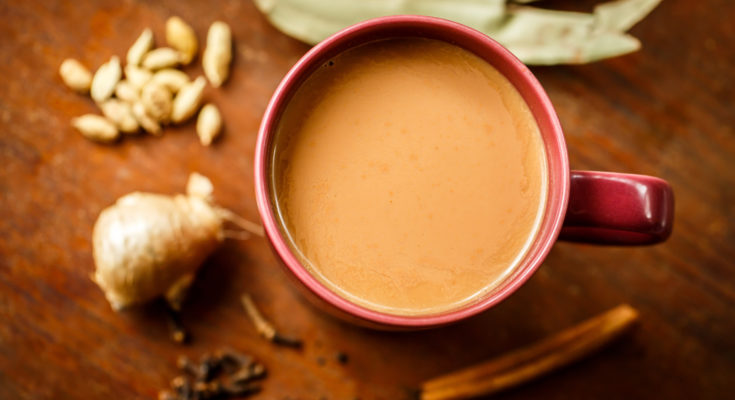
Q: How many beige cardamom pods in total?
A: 15